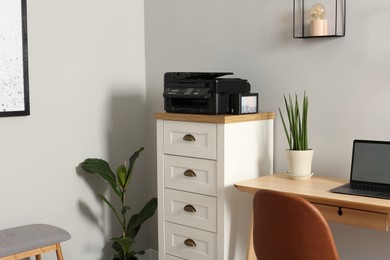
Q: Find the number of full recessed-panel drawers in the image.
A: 4